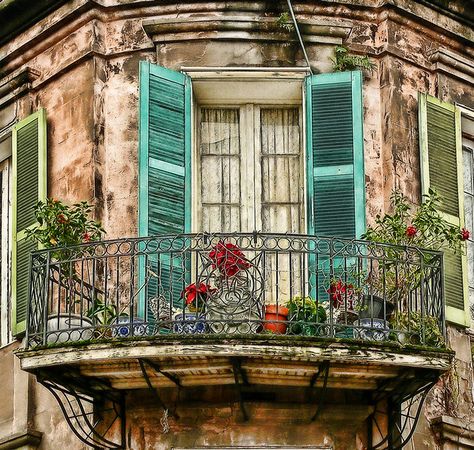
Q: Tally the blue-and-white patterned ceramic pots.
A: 3